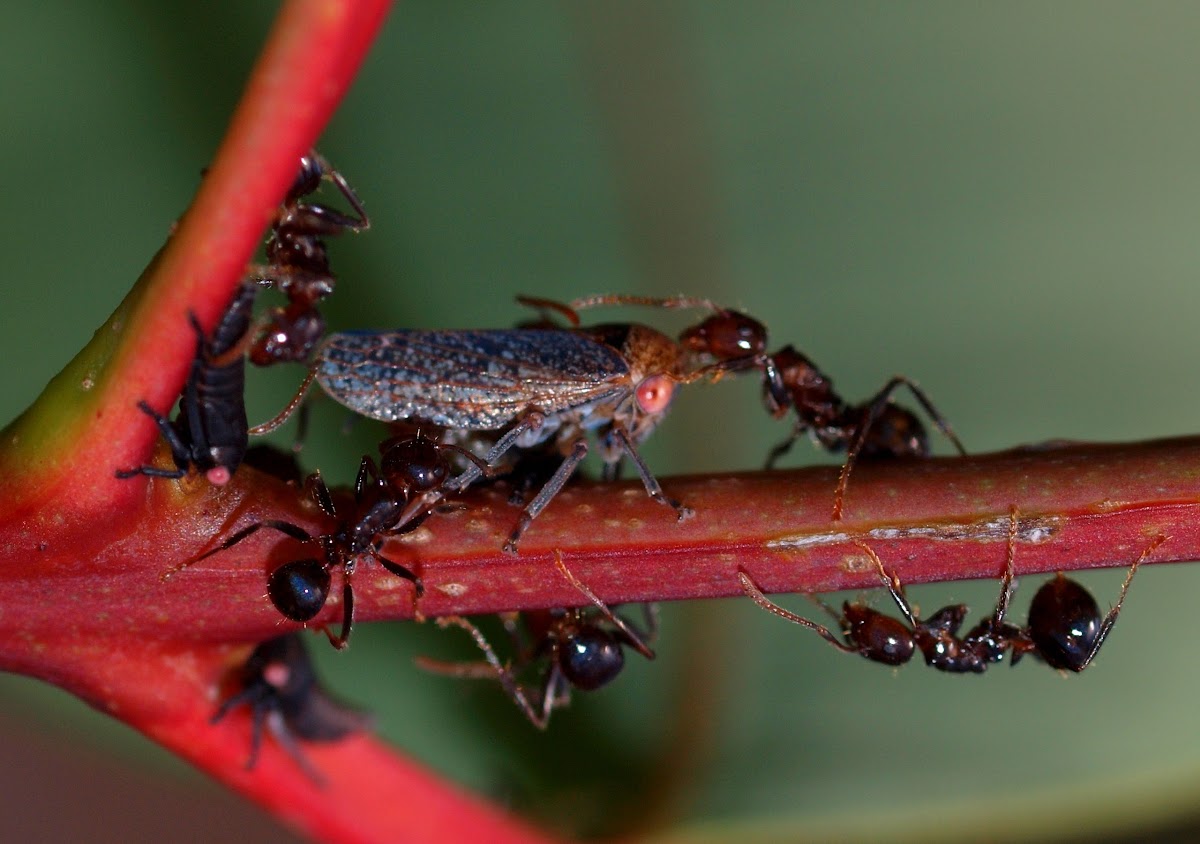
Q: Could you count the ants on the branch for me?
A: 5